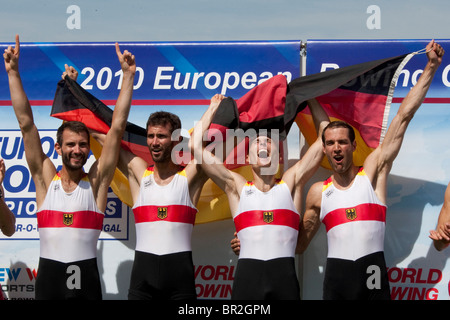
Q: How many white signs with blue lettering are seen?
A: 1